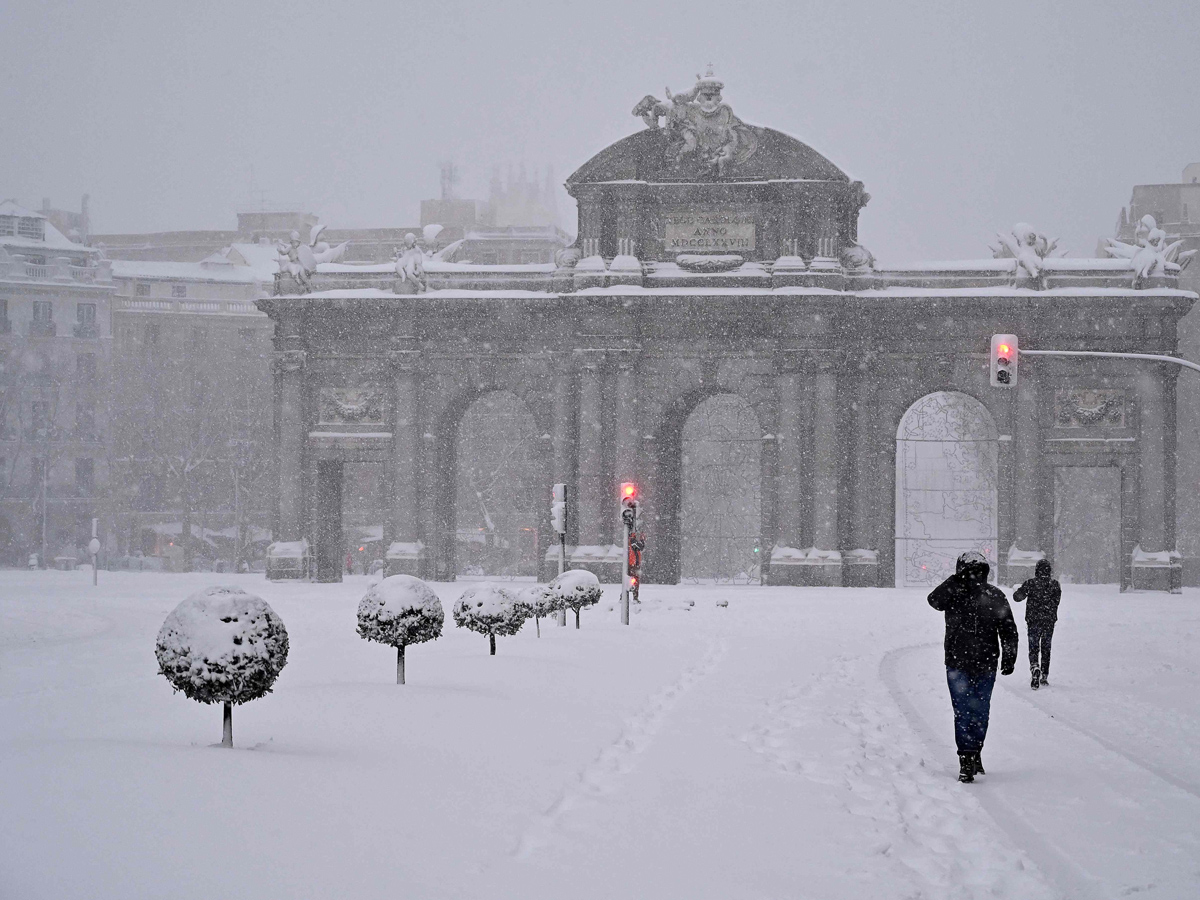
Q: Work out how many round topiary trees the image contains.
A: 5